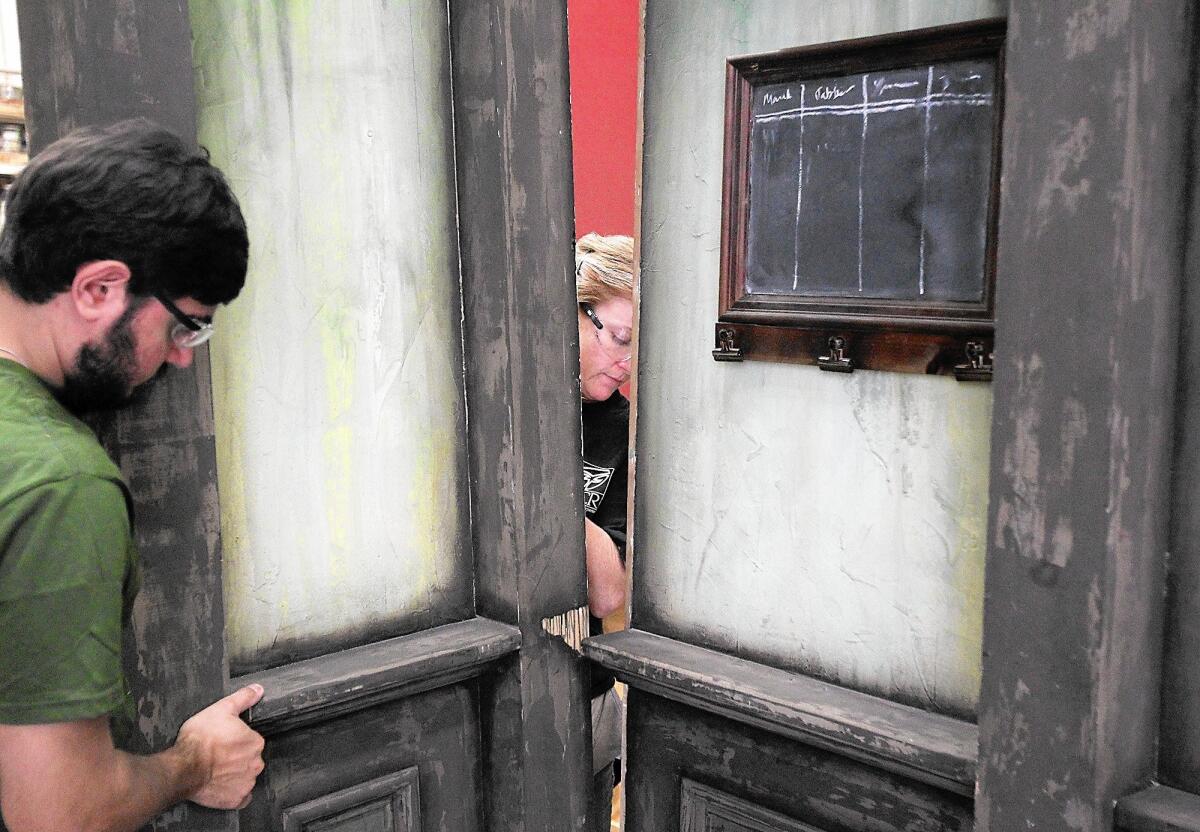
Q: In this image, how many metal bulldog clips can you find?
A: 3